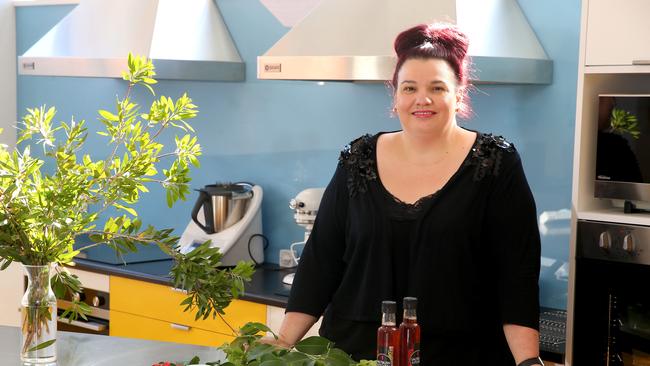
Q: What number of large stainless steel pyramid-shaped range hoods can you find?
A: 2